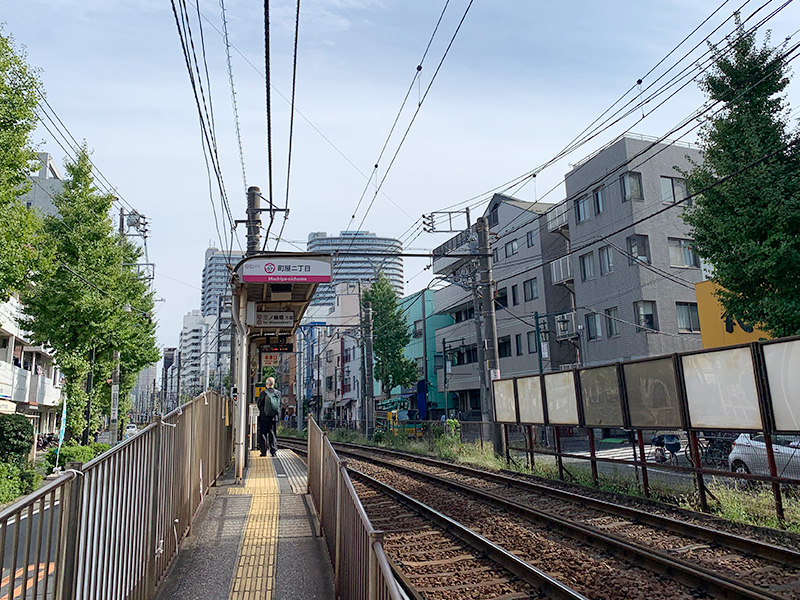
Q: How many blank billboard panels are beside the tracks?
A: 7